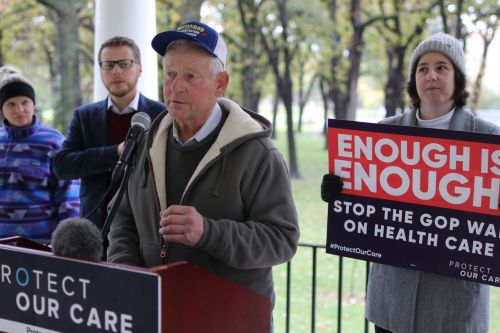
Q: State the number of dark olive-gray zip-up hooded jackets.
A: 1